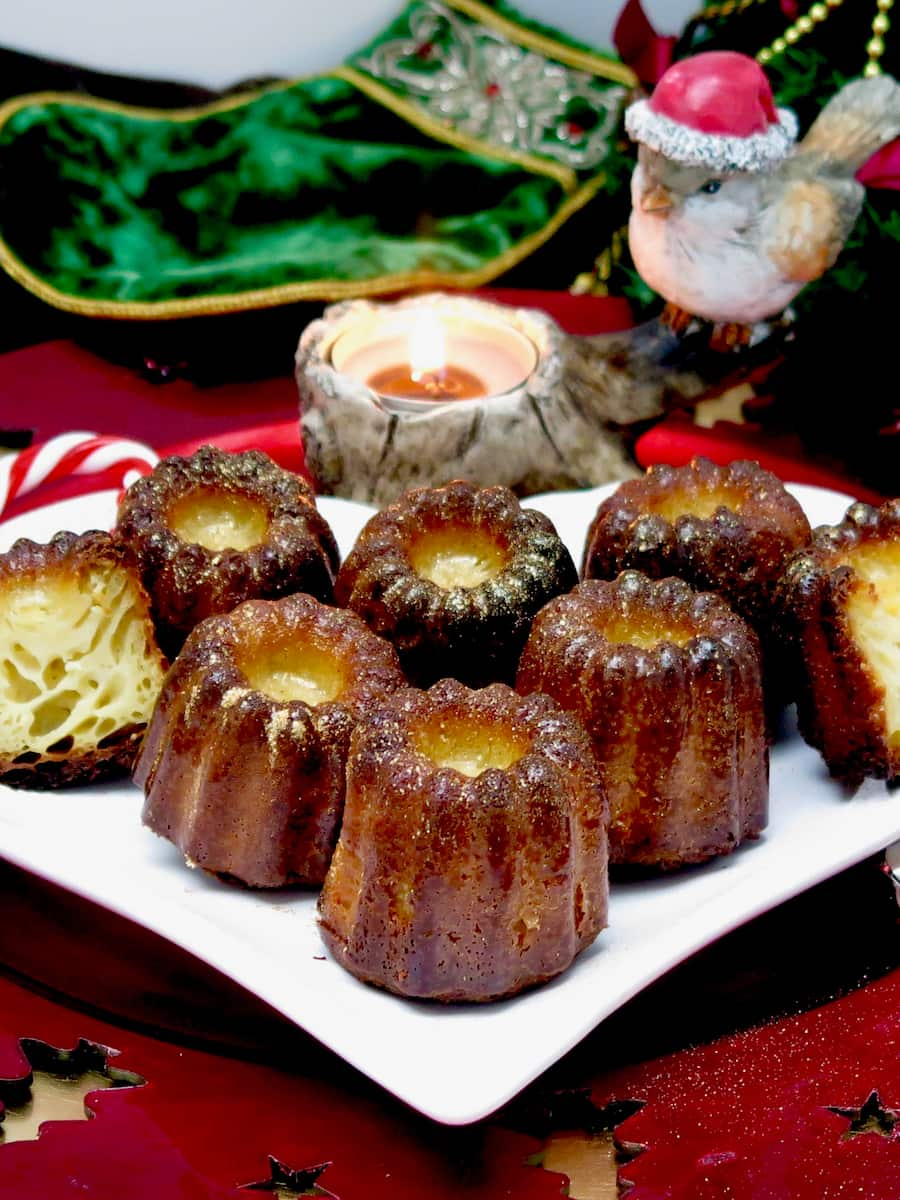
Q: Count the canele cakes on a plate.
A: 8